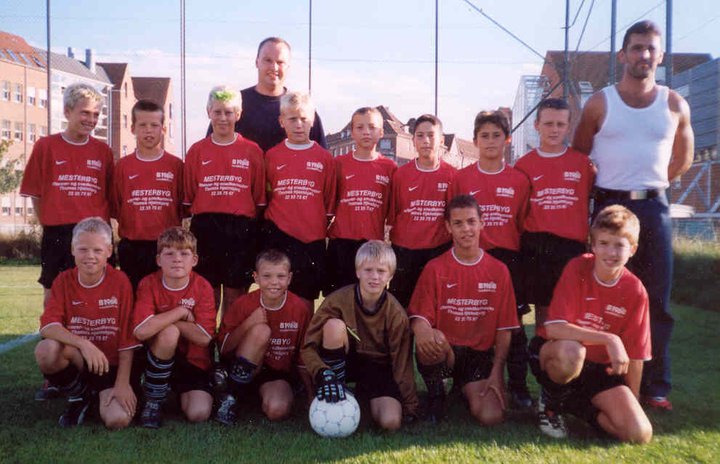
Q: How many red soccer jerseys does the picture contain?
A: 13